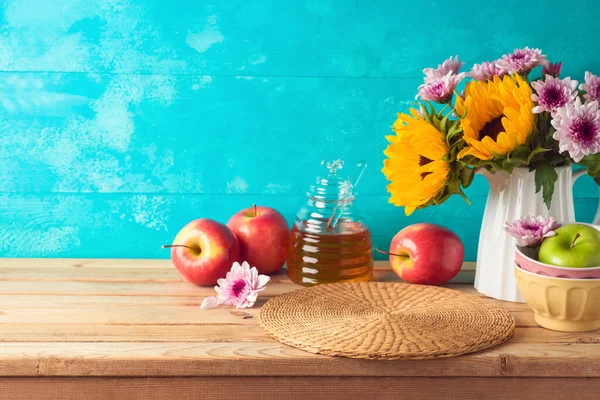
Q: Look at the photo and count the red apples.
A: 3